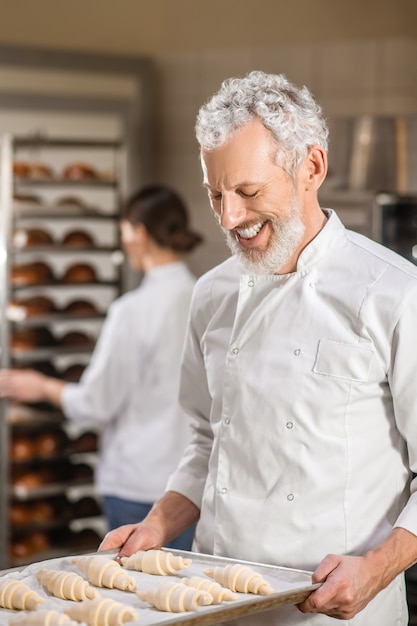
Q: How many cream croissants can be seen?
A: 9